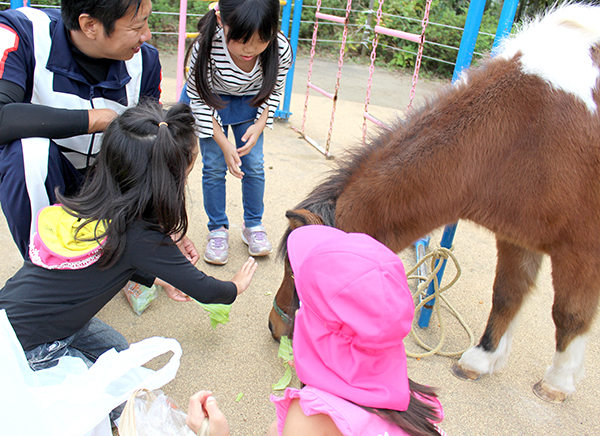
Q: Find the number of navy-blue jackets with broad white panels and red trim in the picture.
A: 1